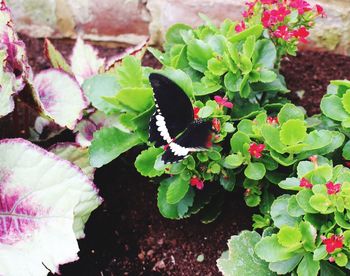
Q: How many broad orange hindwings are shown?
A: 0